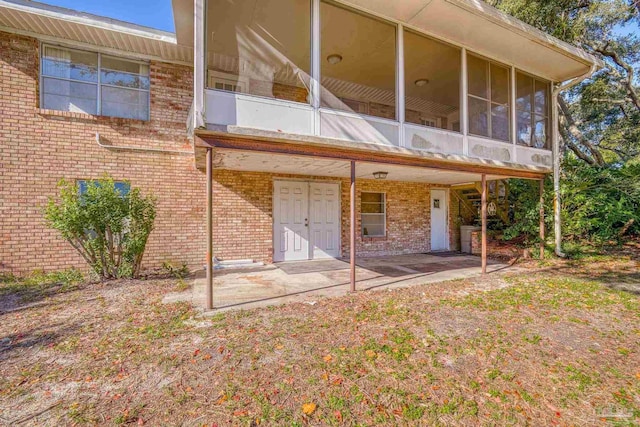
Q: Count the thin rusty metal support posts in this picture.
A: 4